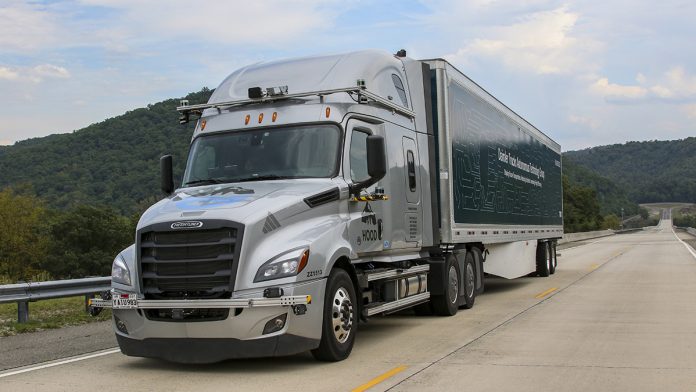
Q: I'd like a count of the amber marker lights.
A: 5